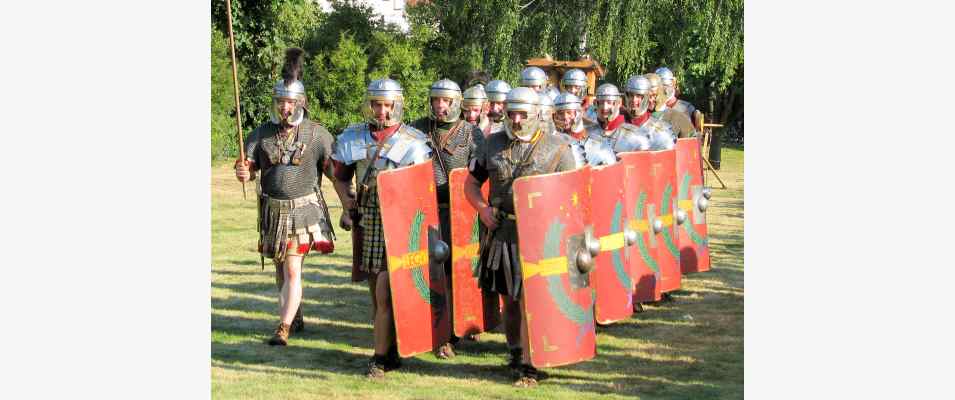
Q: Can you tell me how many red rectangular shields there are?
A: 7